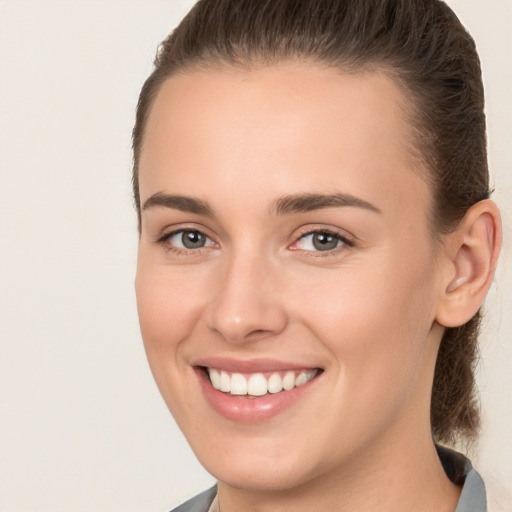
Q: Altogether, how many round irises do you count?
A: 2